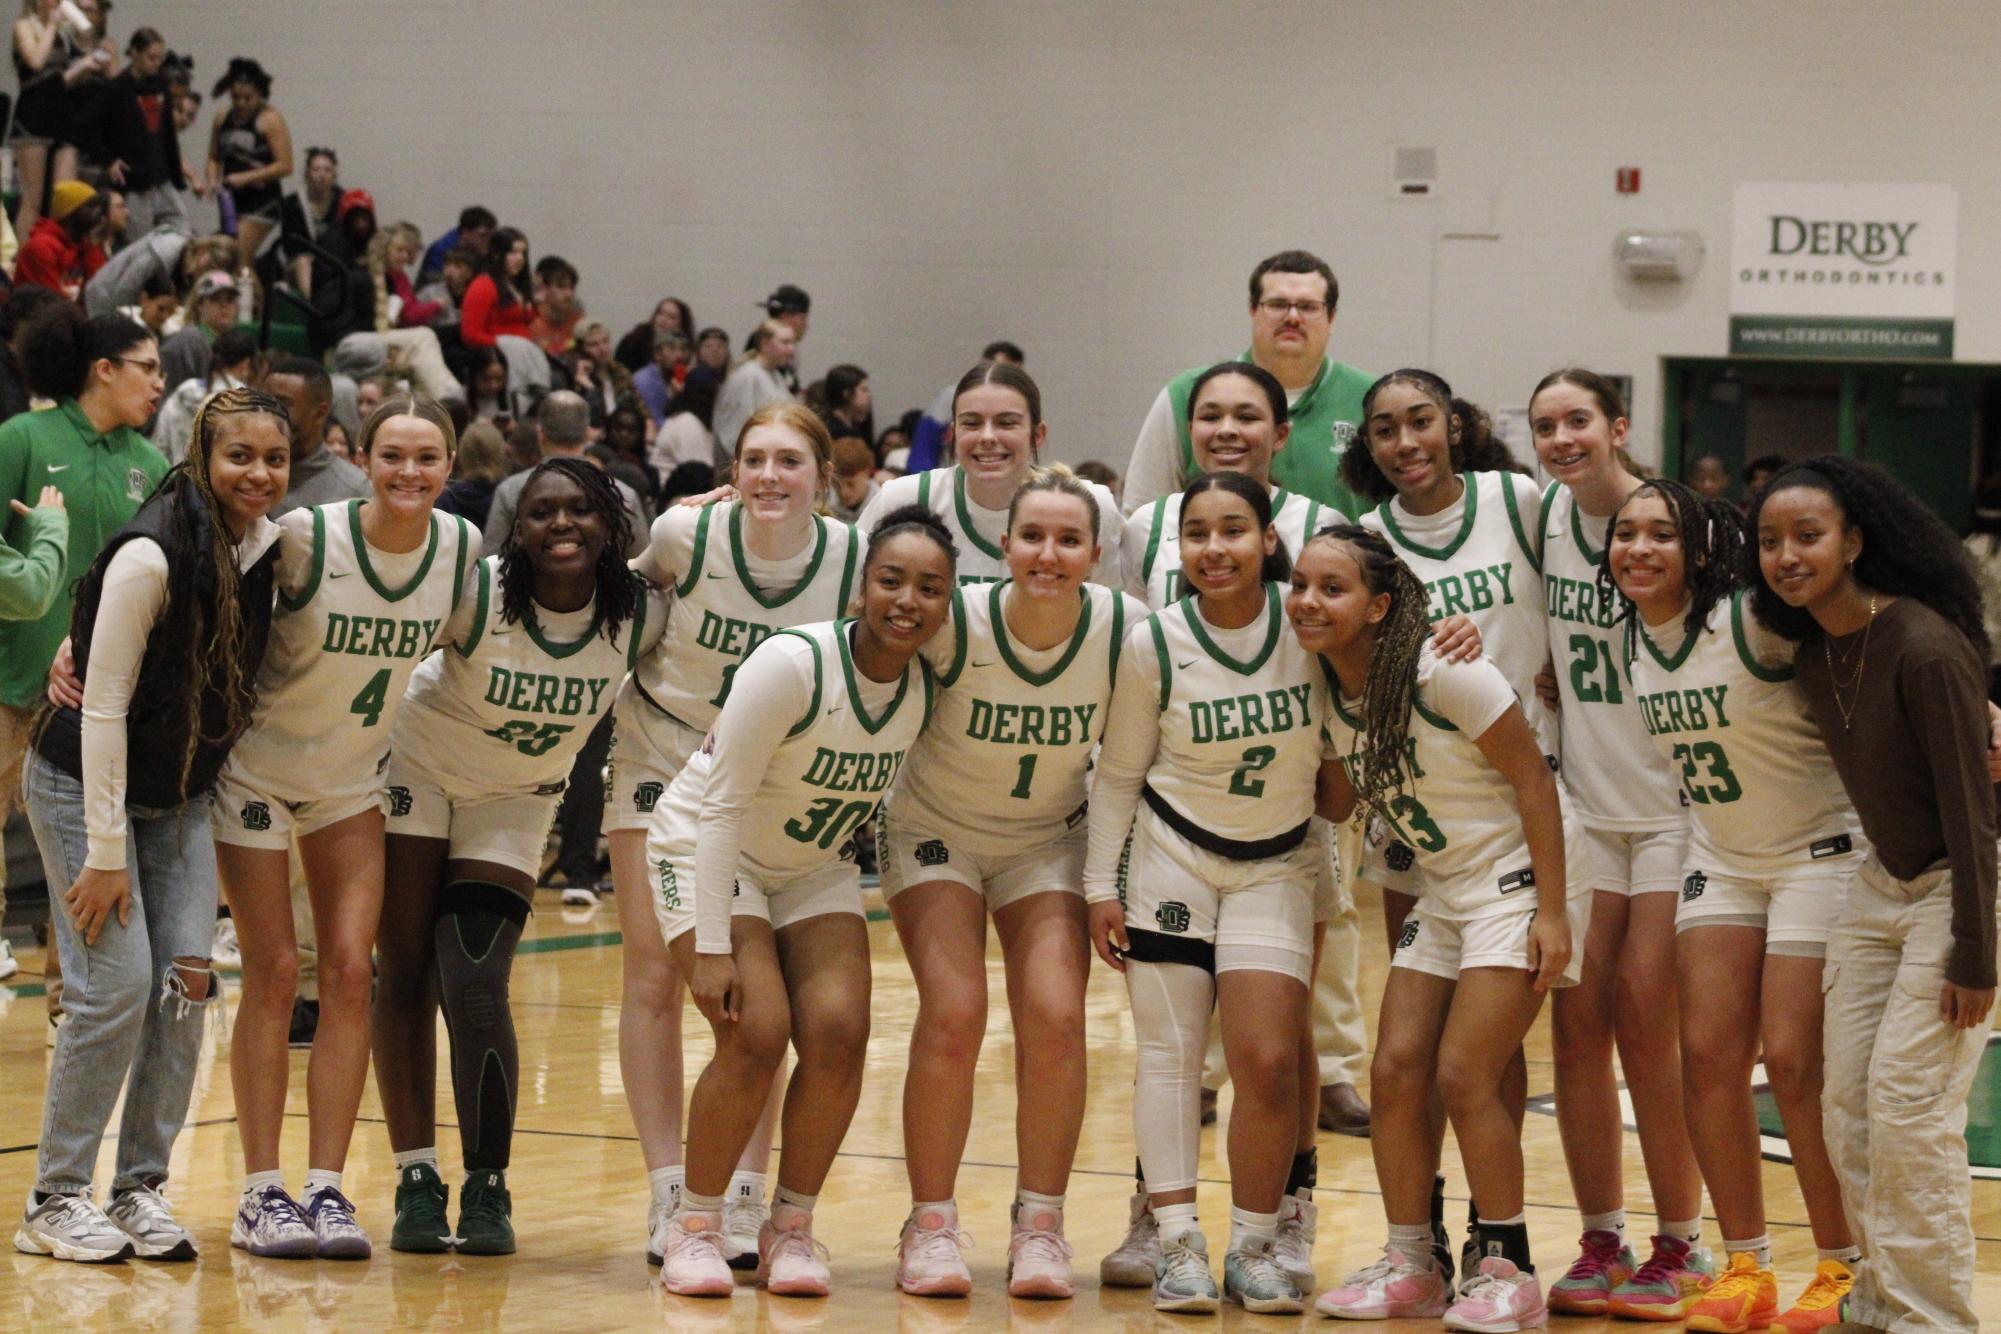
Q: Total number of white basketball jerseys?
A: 12